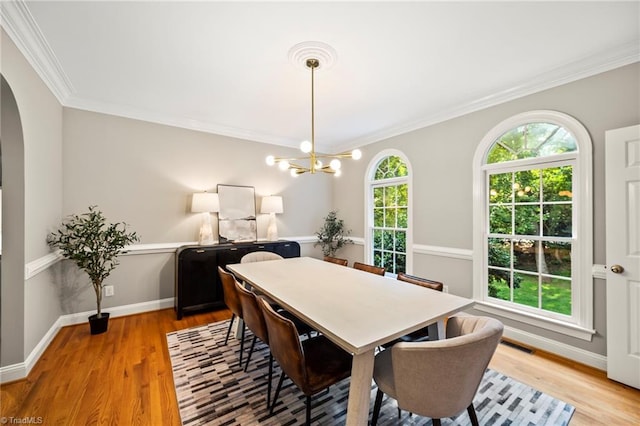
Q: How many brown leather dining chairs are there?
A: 6